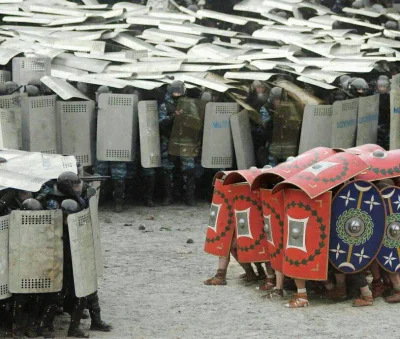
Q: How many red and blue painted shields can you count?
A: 12